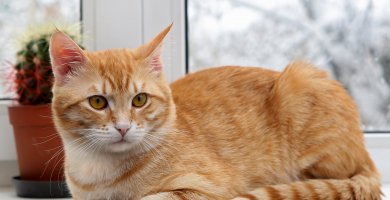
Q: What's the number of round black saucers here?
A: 1